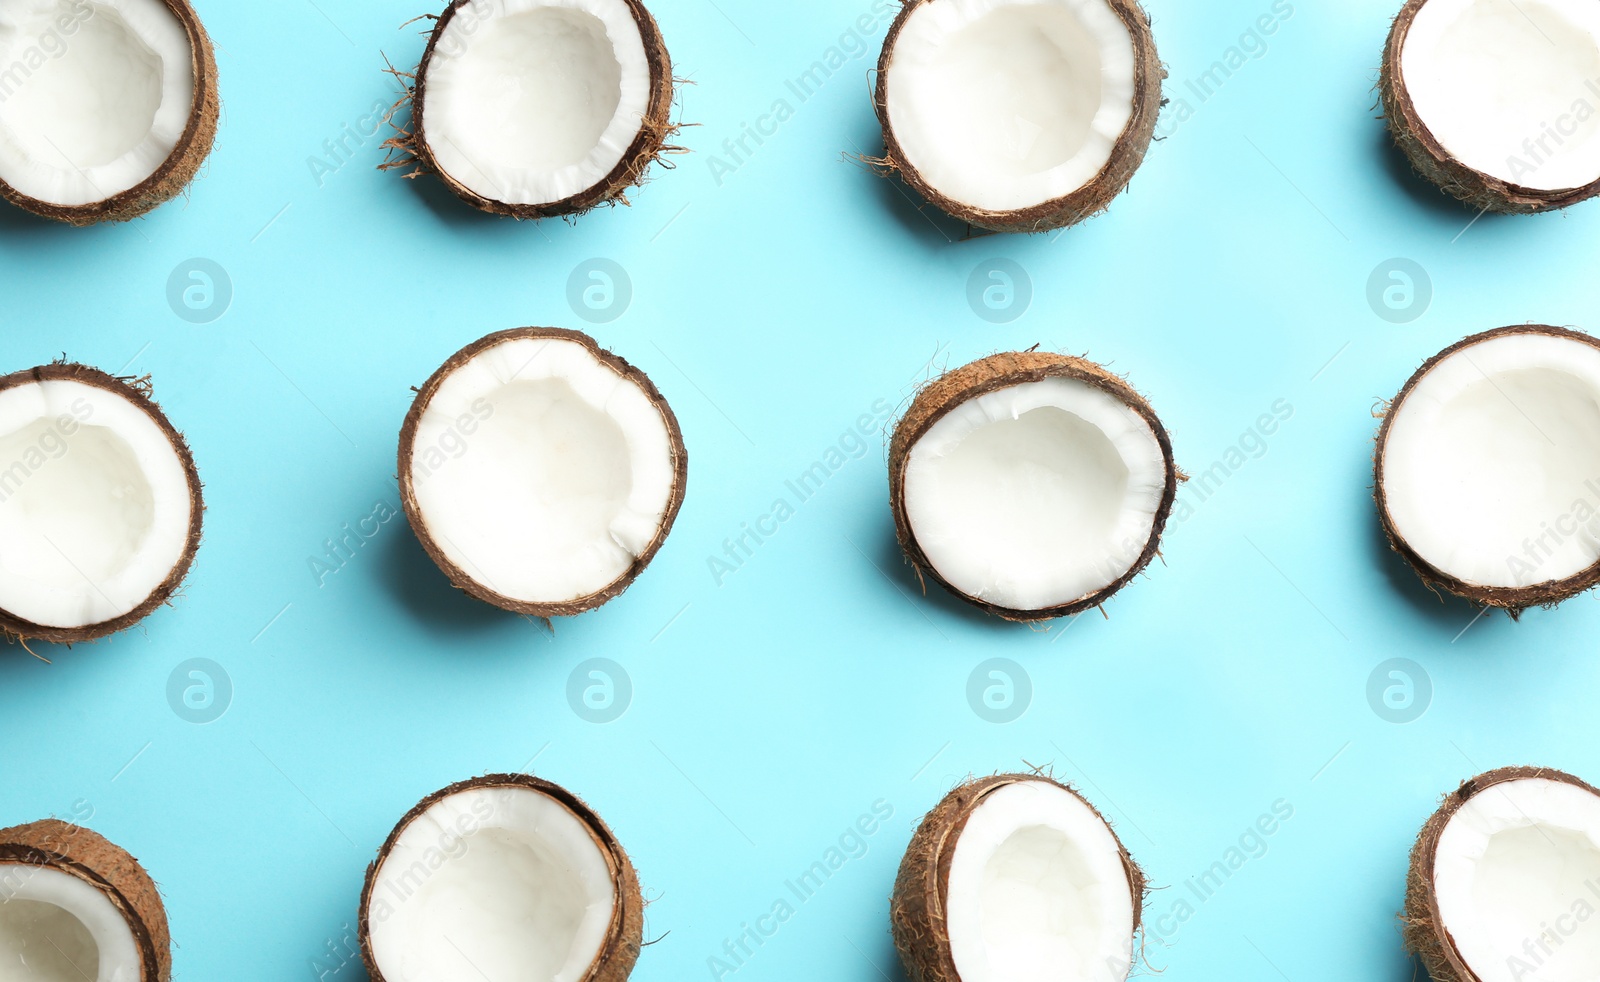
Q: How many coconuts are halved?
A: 12